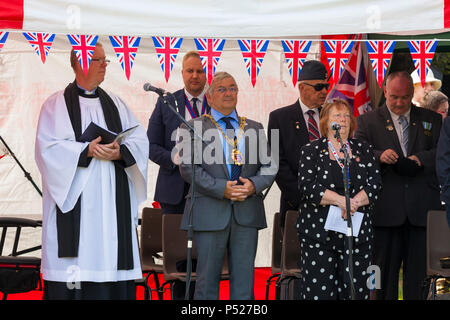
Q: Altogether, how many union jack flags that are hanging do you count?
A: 11